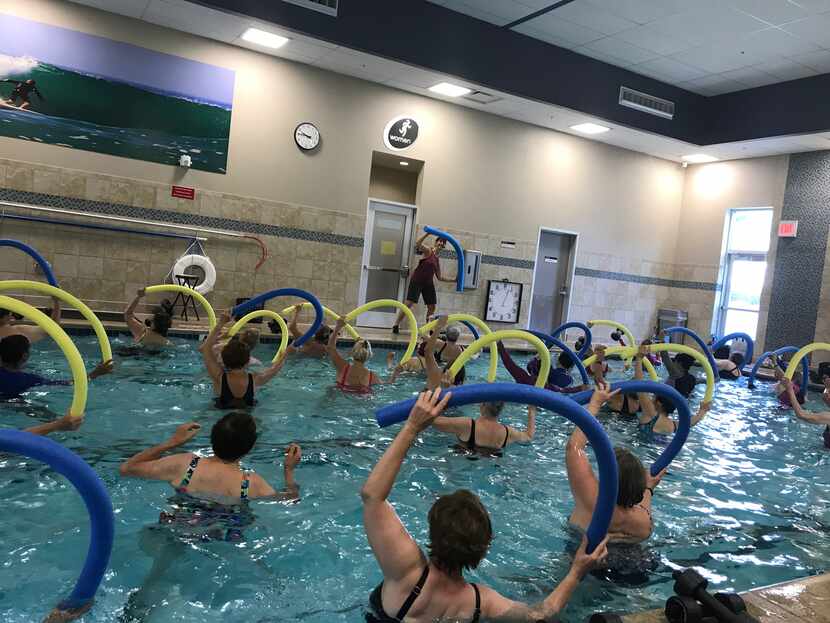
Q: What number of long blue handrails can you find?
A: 1